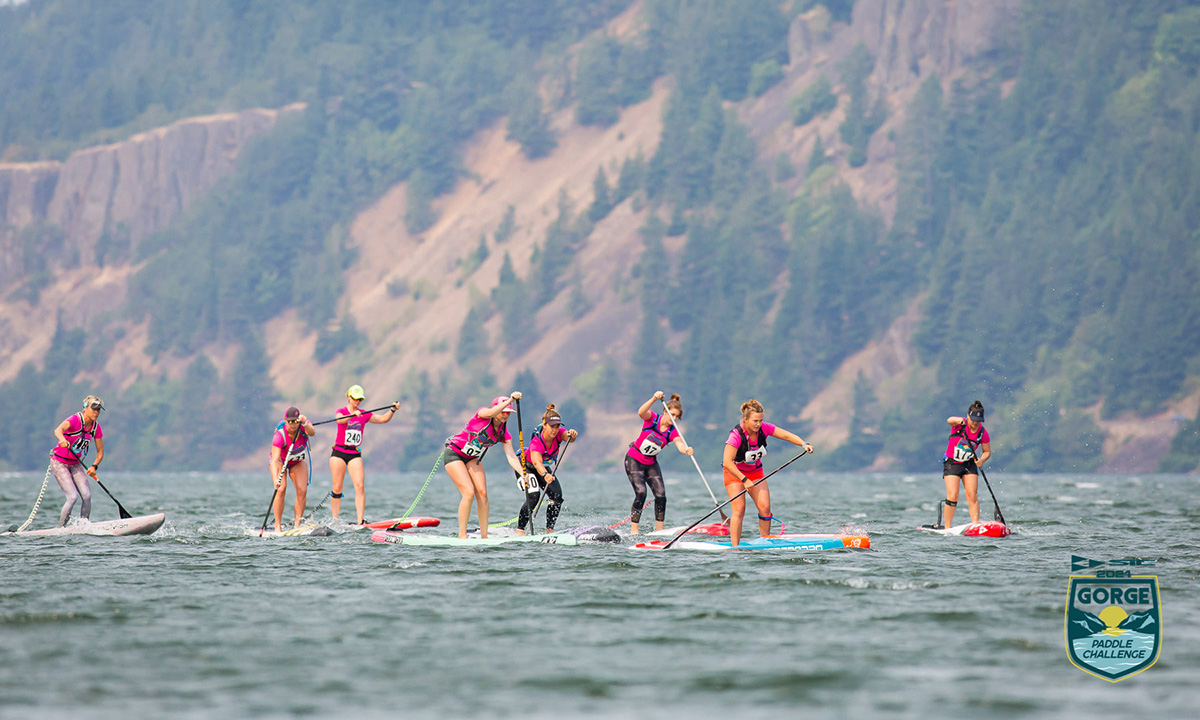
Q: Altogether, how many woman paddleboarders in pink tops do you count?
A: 8